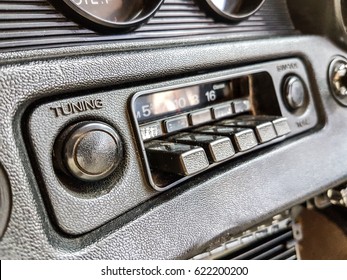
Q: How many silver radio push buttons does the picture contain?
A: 5